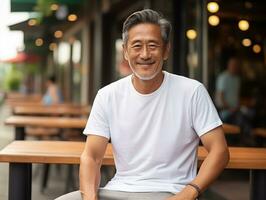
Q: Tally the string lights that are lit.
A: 12